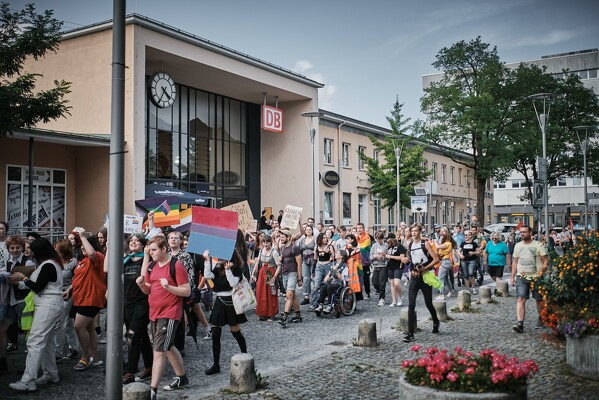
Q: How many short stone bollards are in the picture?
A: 8